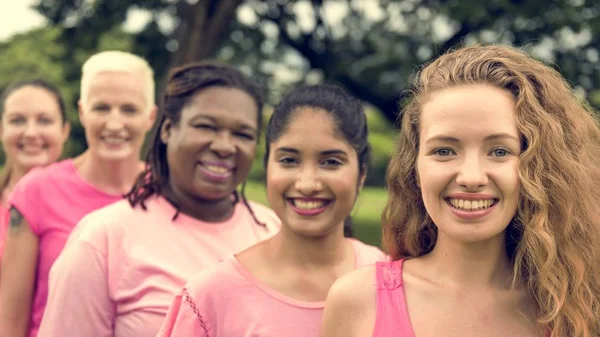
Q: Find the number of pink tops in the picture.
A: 5